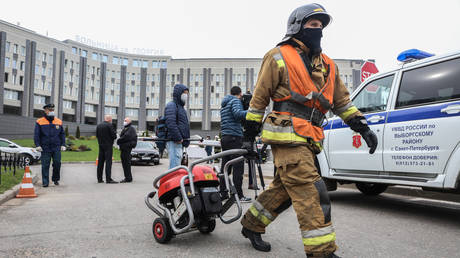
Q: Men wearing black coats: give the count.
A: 2